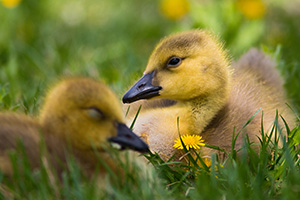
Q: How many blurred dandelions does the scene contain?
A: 3